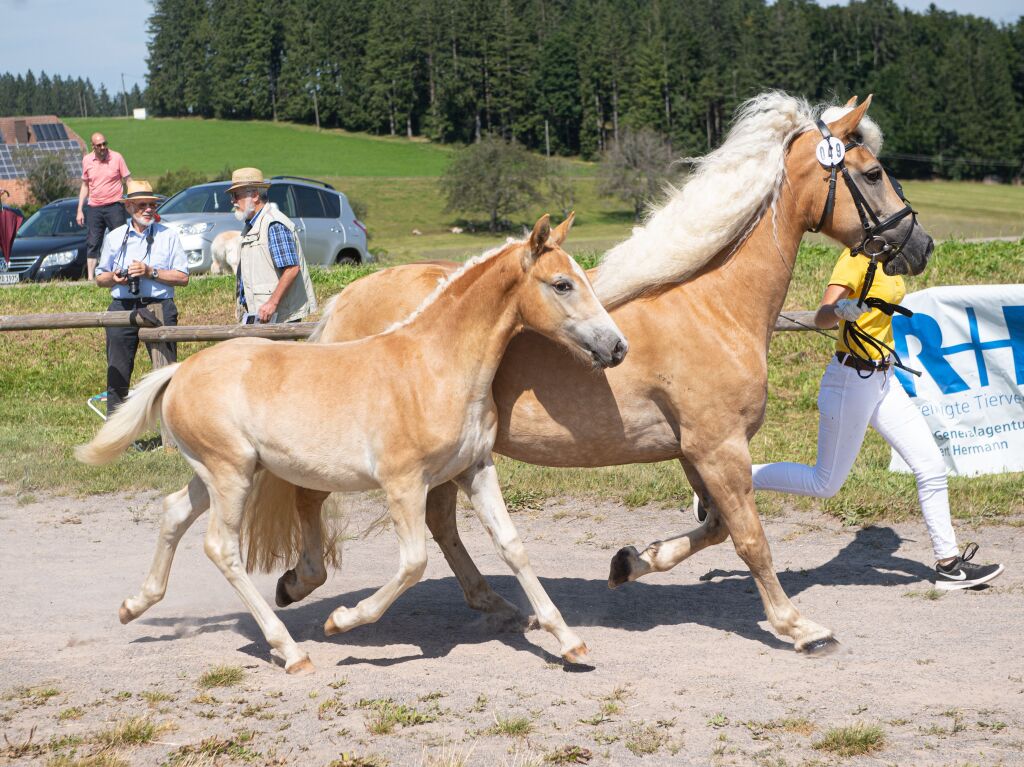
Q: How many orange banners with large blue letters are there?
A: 0